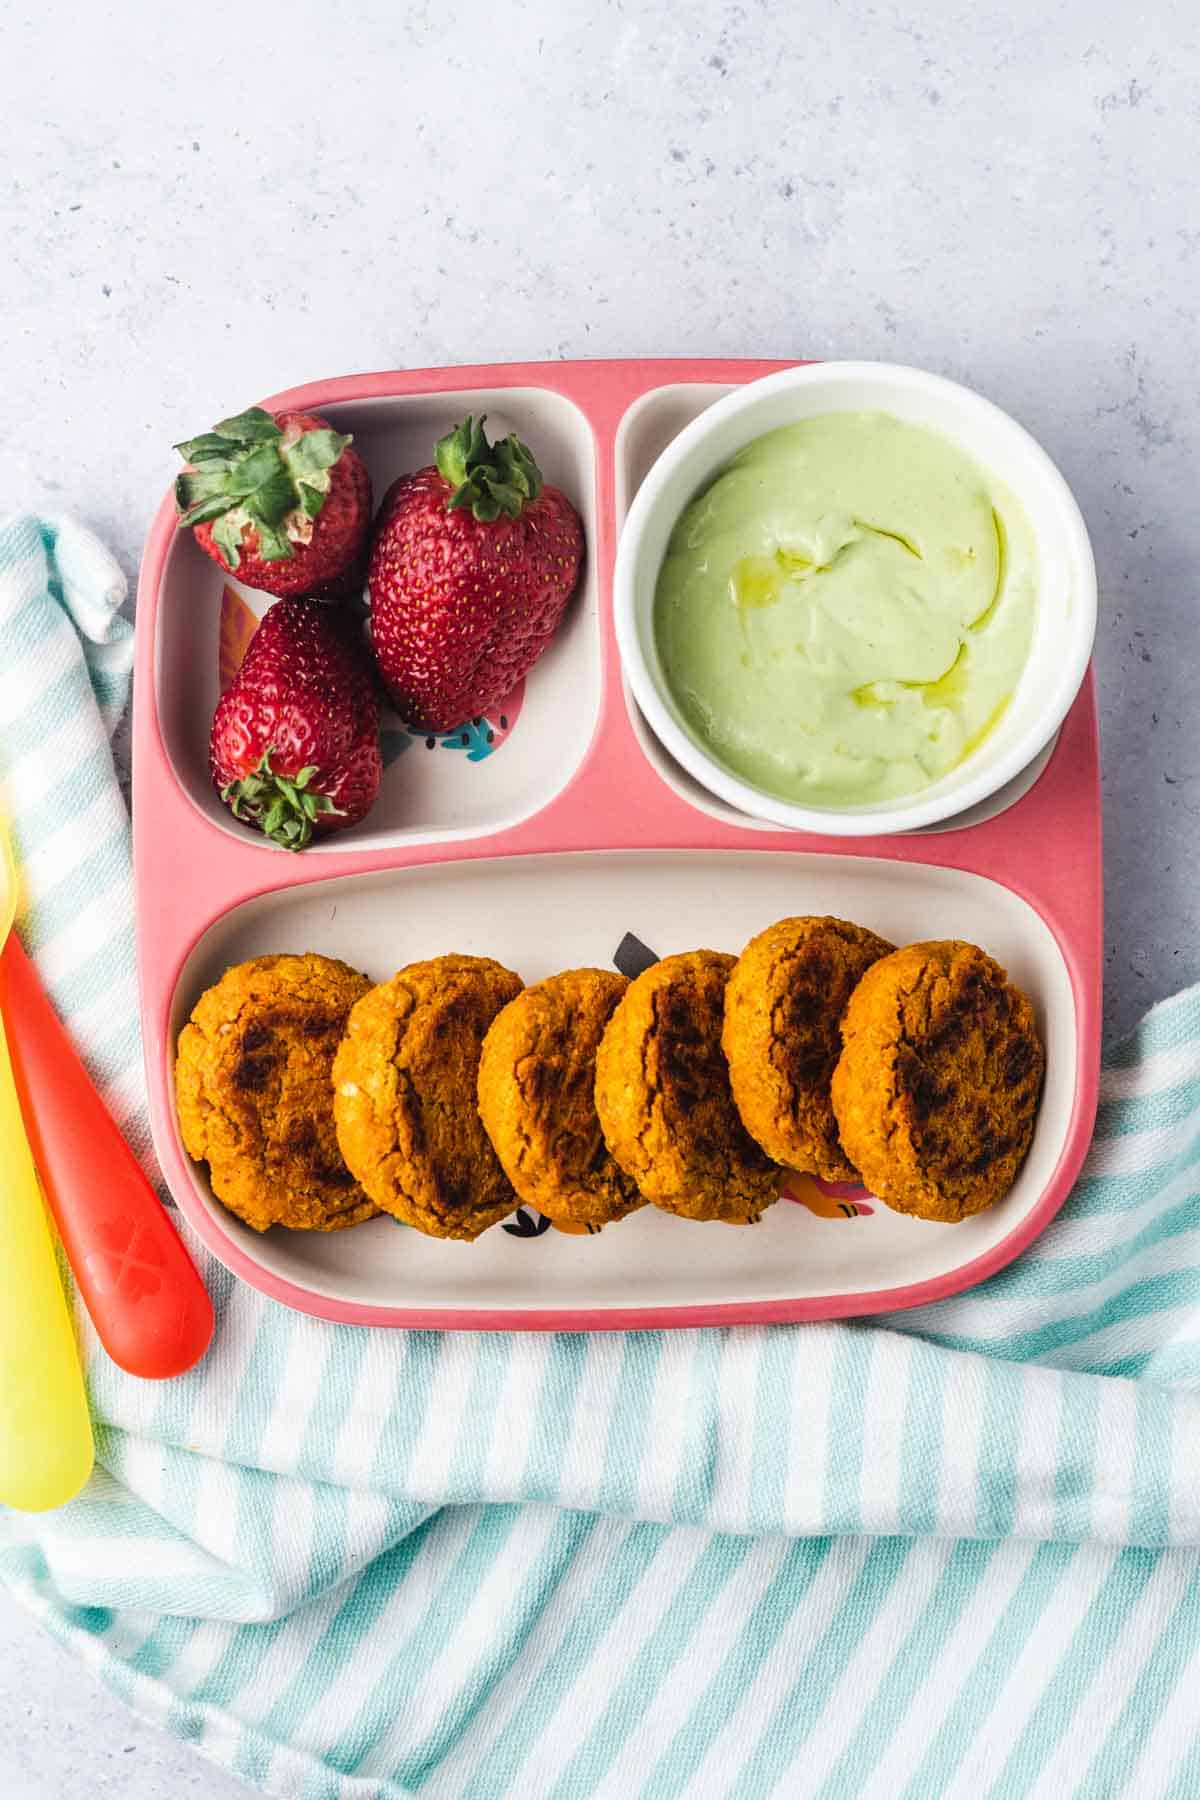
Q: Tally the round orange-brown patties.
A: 6